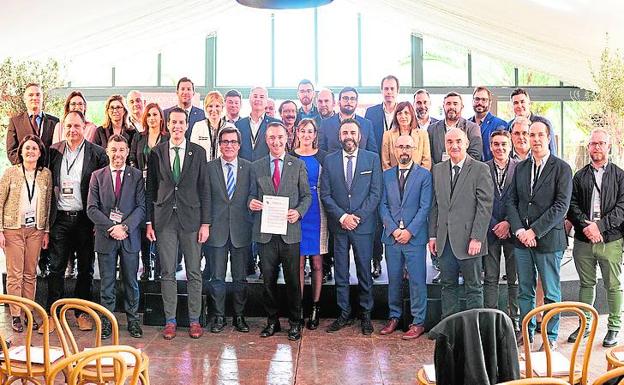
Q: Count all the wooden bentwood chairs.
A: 8